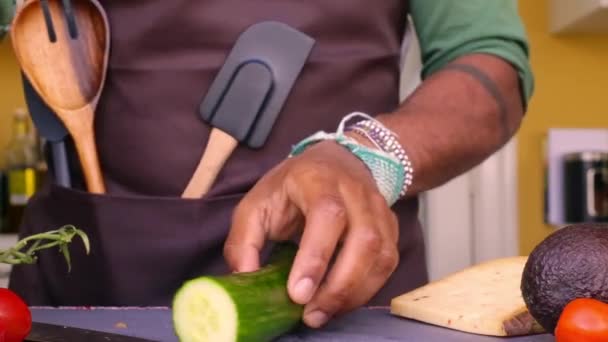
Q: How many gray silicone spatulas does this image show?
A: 1